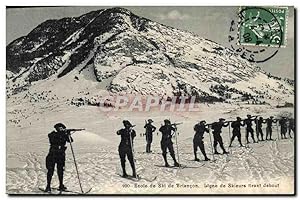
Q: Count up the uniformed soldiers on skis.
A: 12